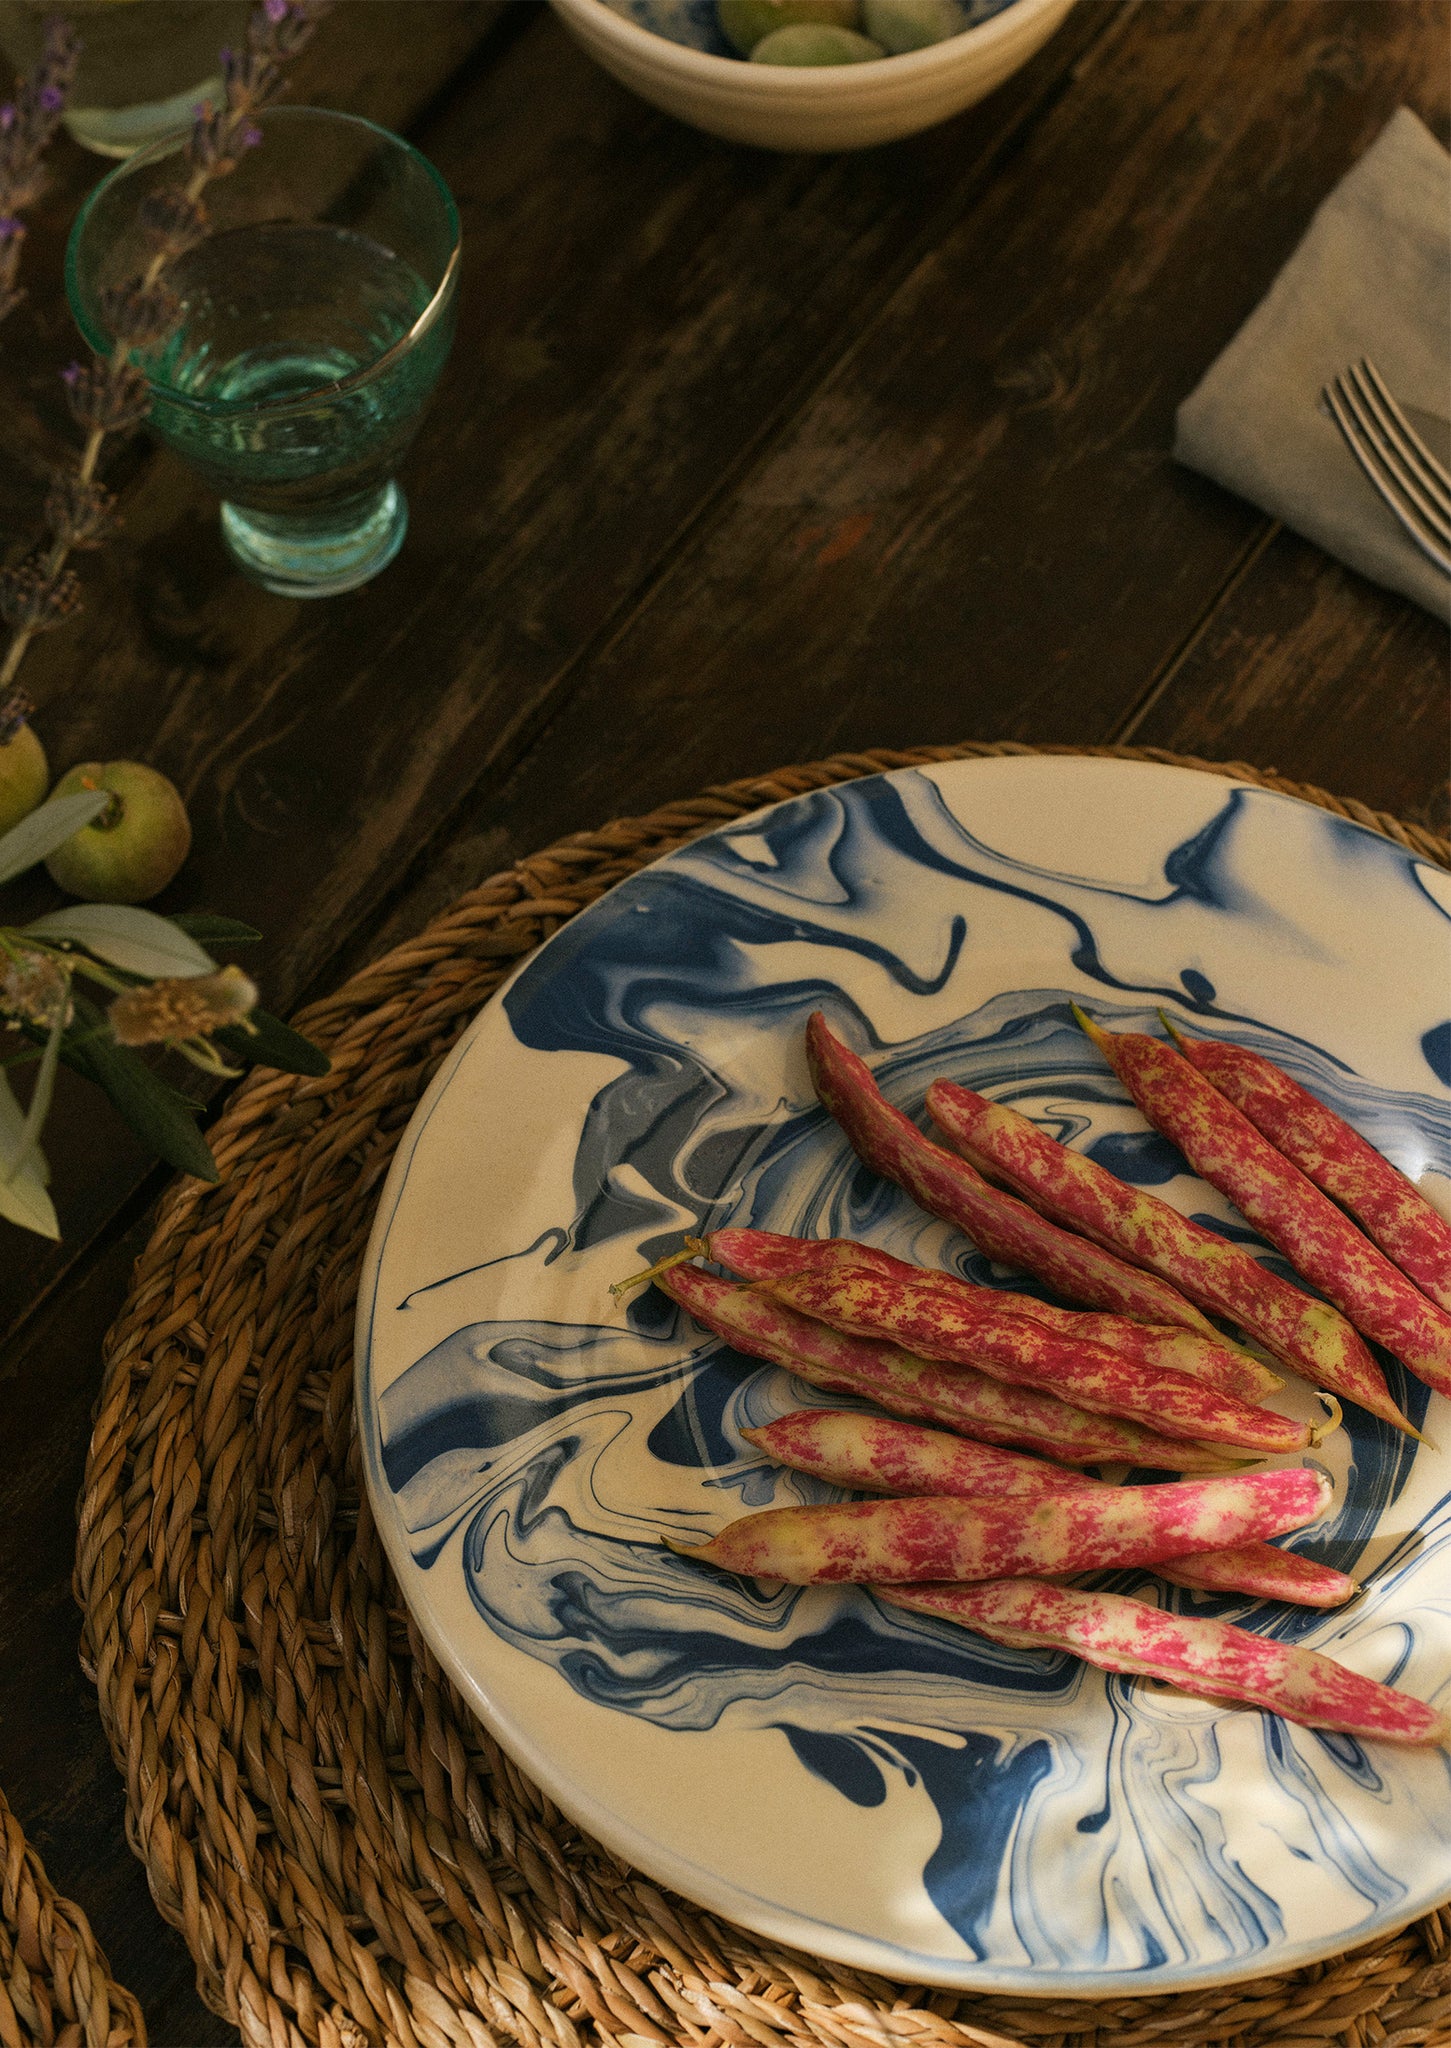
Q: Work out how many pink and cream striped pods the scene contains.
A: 10